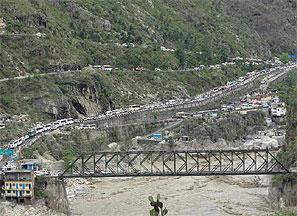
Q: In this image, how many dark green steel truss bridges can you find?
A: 1